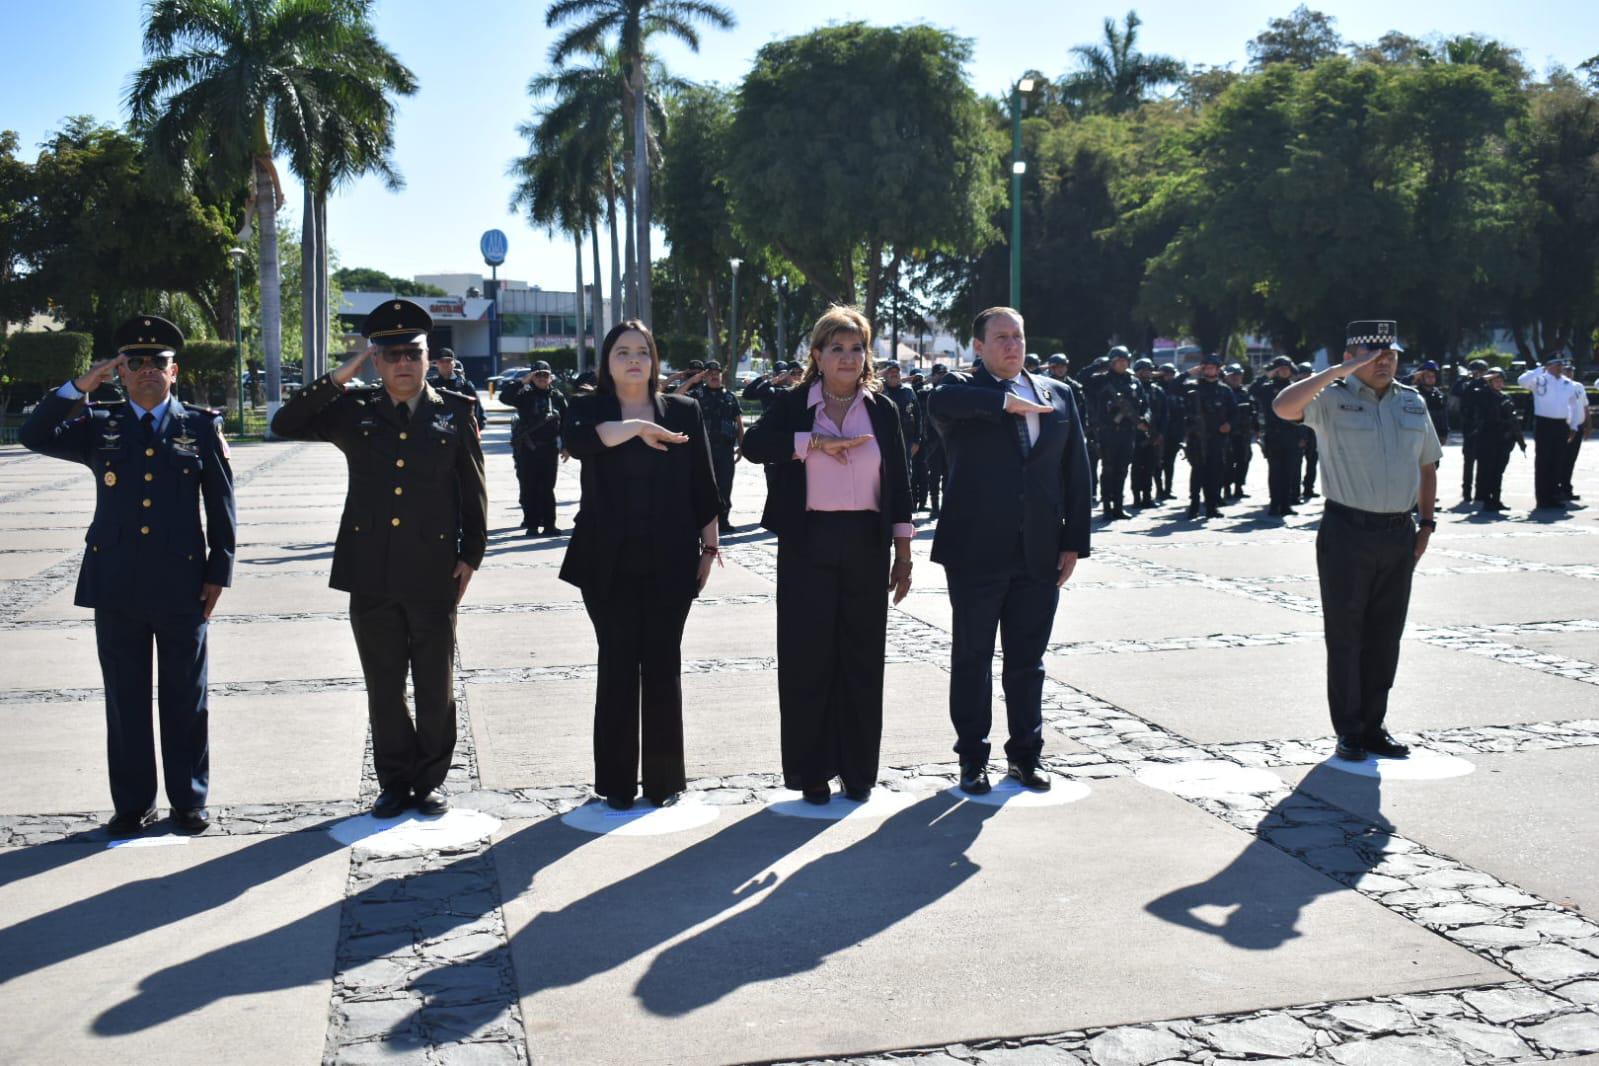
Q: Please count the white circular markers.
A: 6